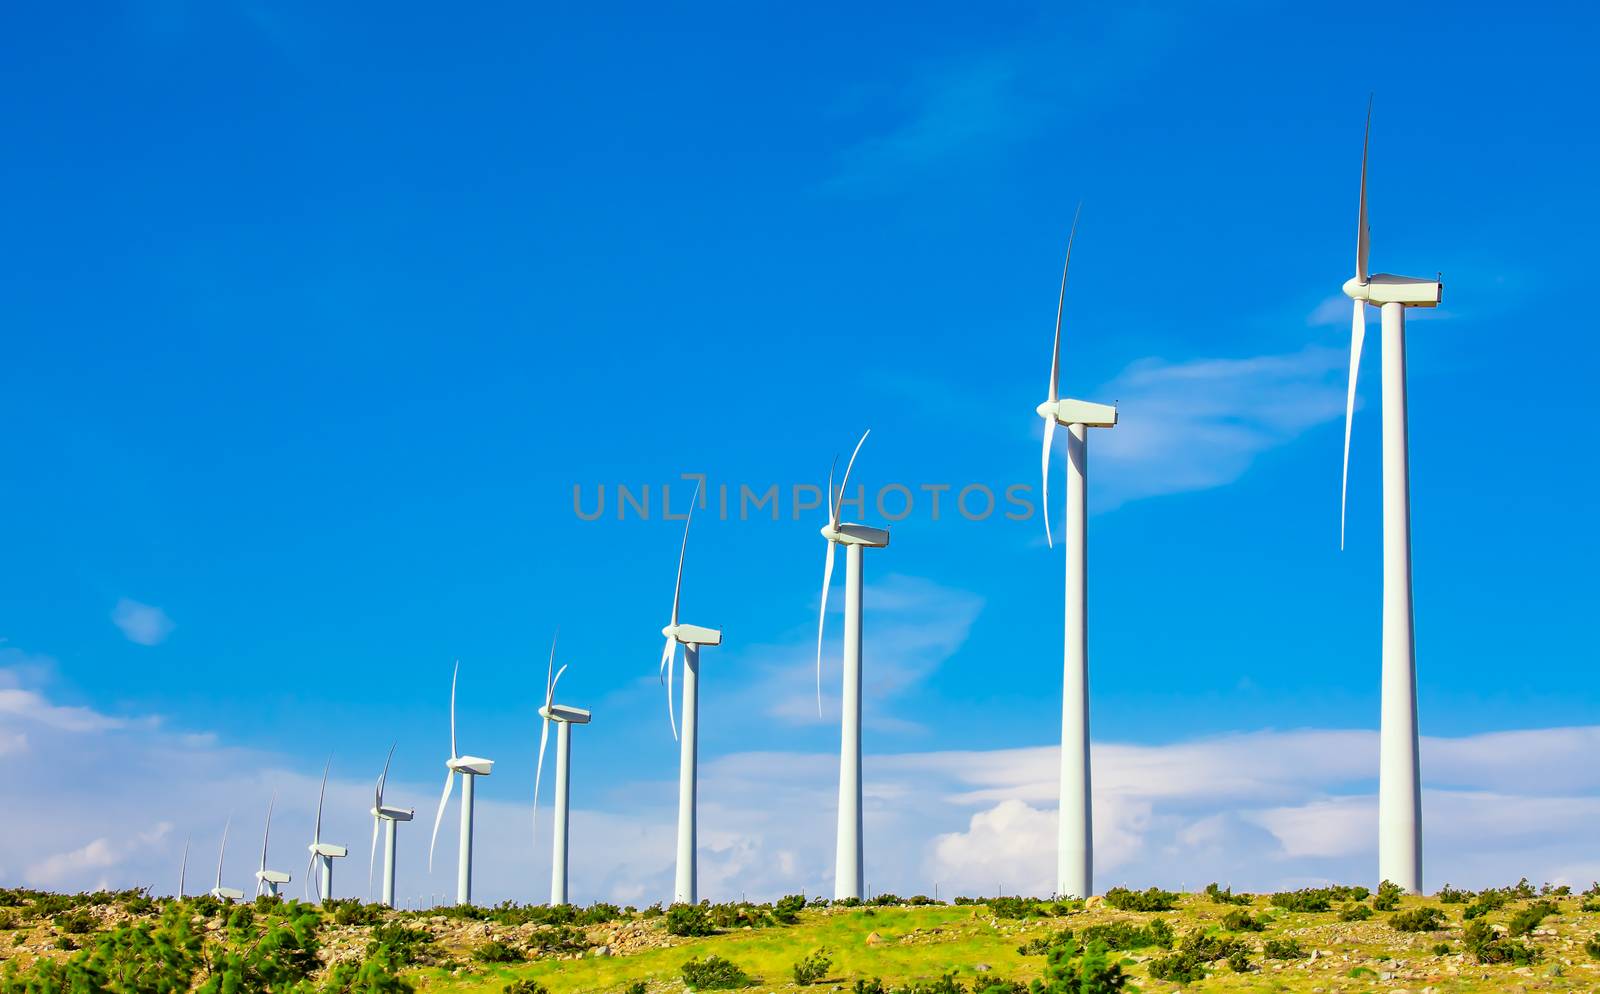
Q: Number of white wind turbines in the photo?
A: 11